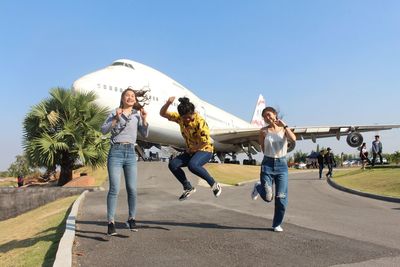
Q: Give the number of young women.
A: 3